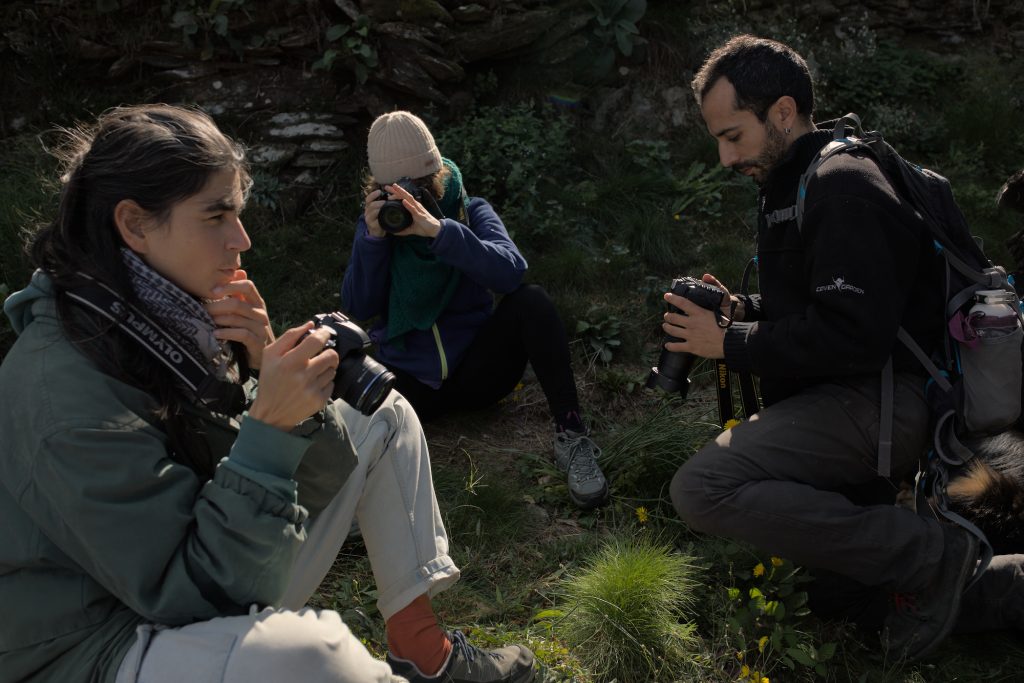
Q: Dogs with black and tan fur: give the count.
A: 1